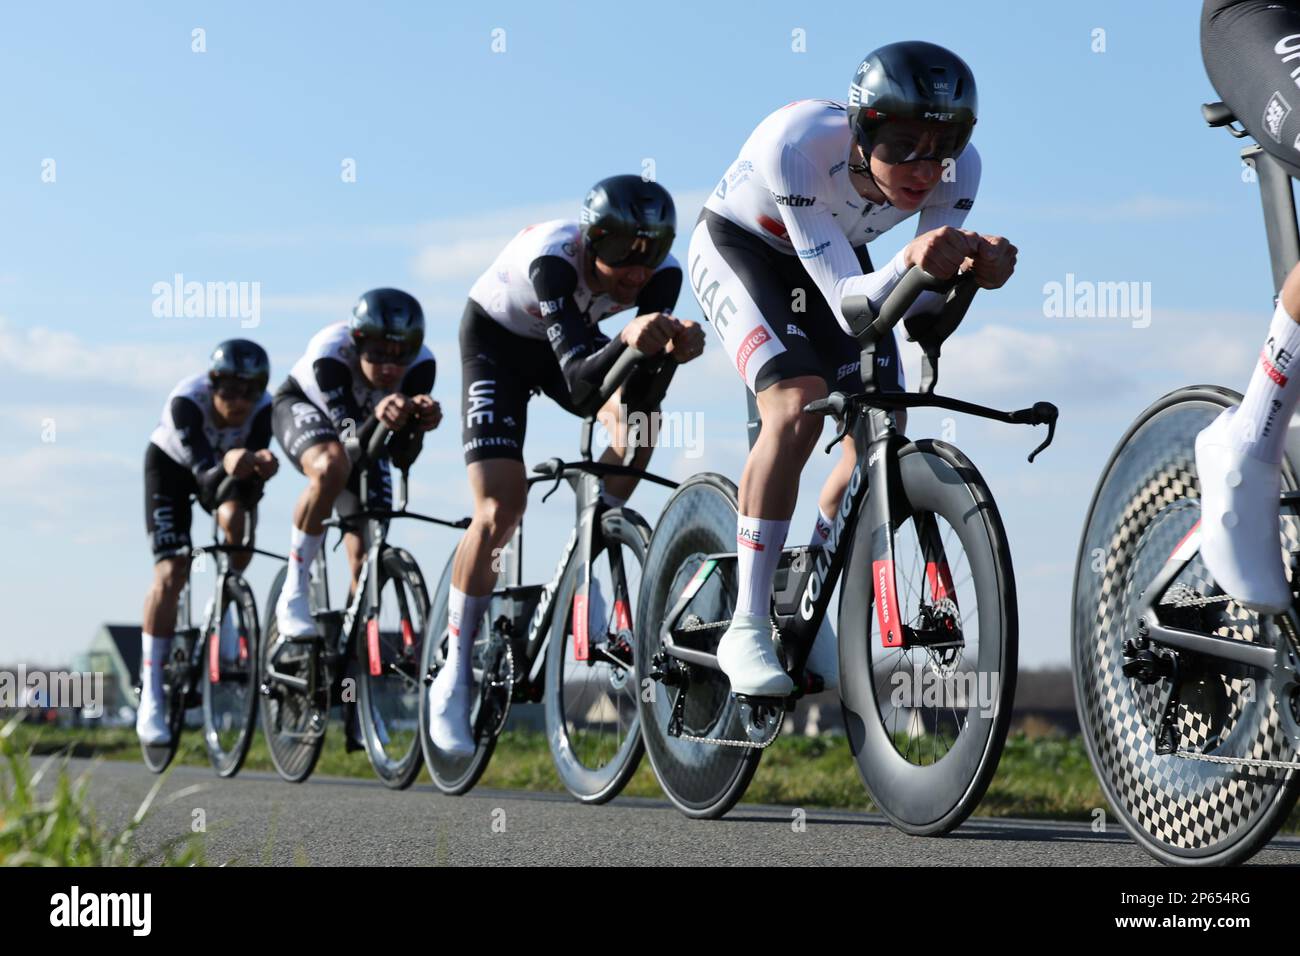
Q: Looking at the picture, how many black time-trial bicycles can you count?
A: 5